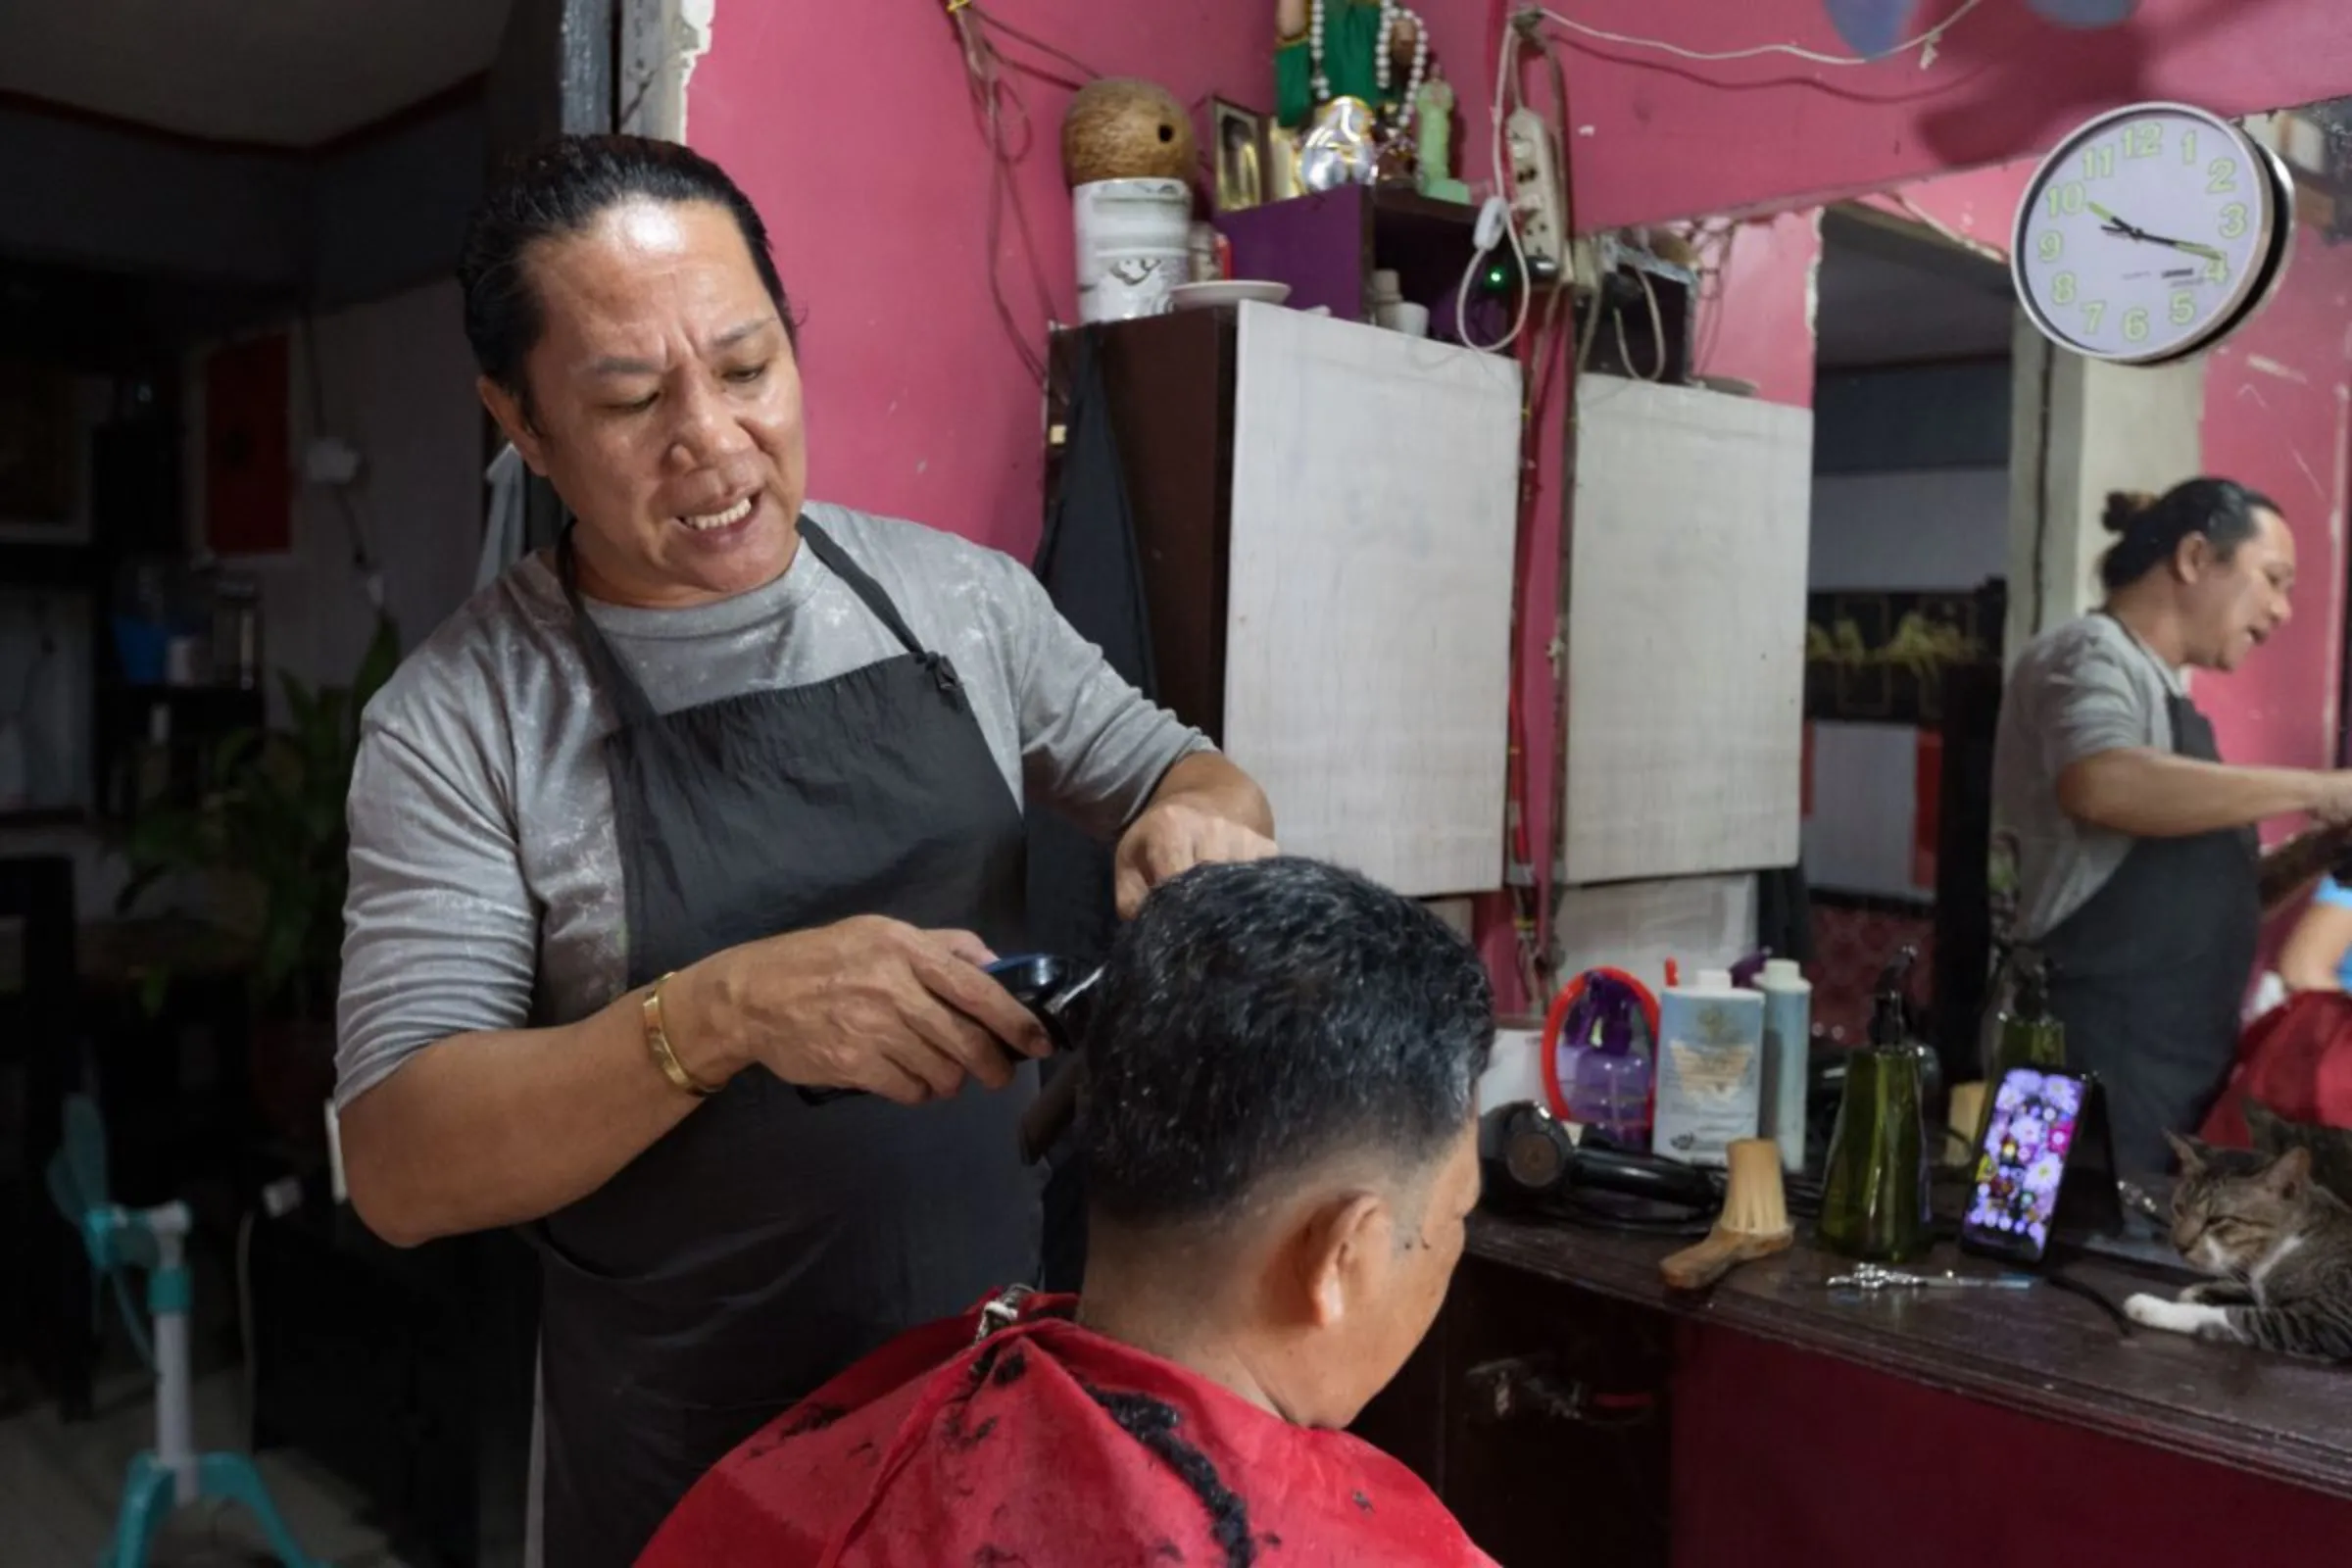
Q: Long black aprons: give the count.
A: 1